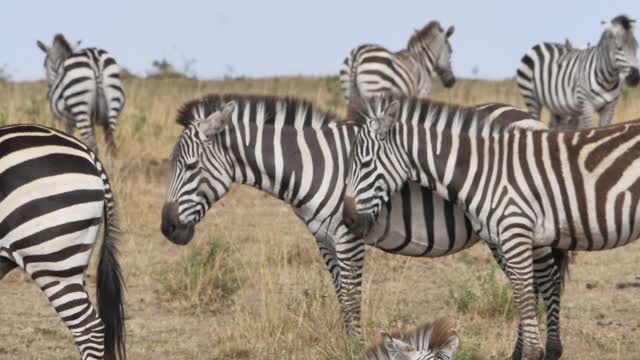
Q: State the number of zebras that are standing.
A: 6